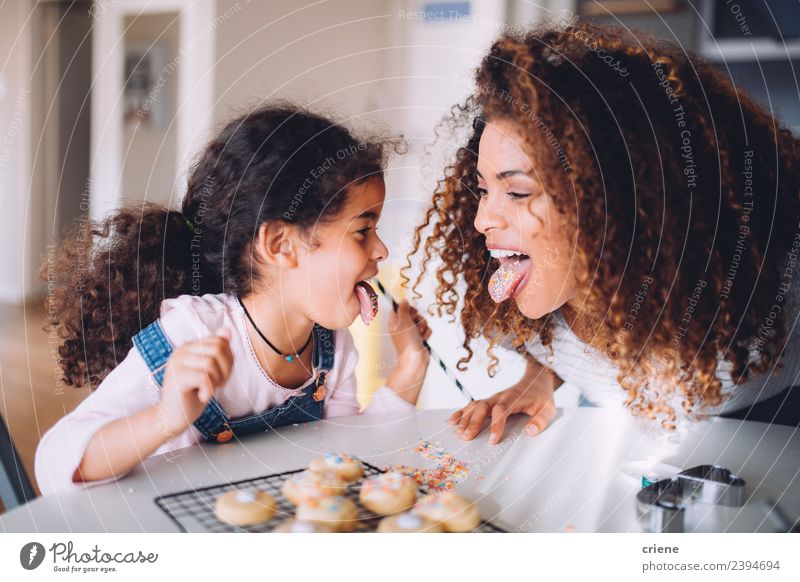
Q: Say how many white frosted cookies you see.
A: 3